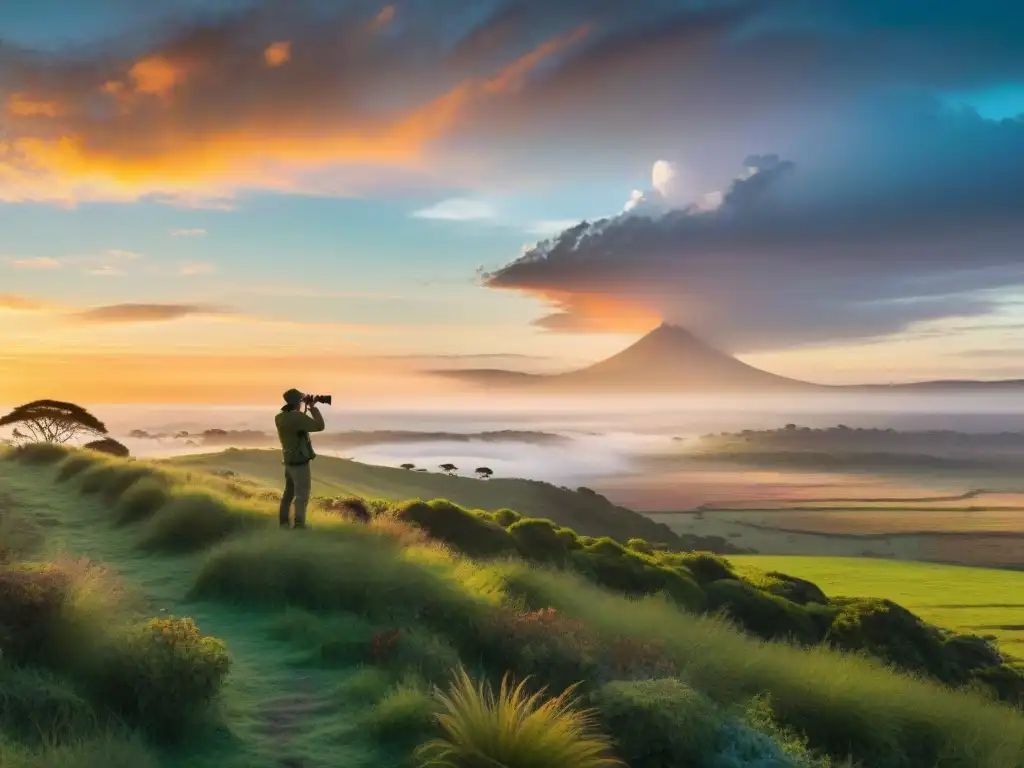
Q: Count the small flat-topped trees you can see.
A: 3